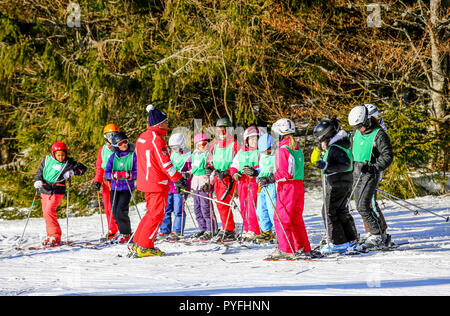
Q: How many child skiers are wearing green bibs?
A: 11